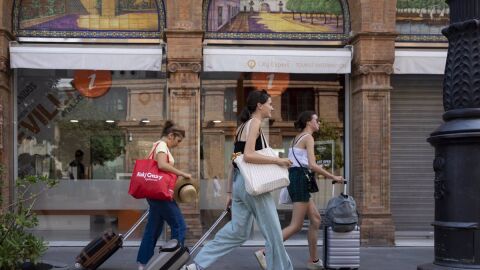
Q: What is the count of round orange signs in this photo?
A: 2